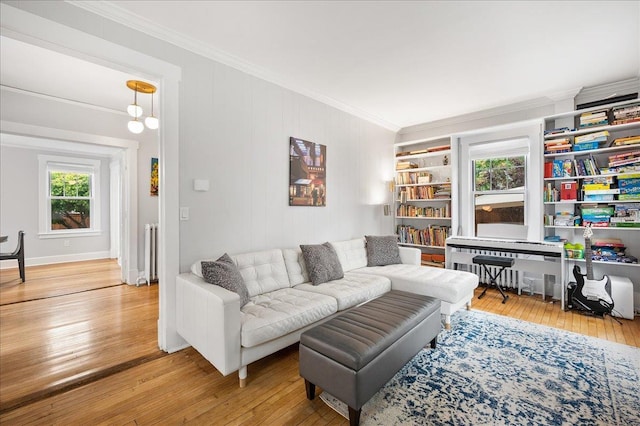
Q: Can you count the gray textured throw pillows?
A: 3